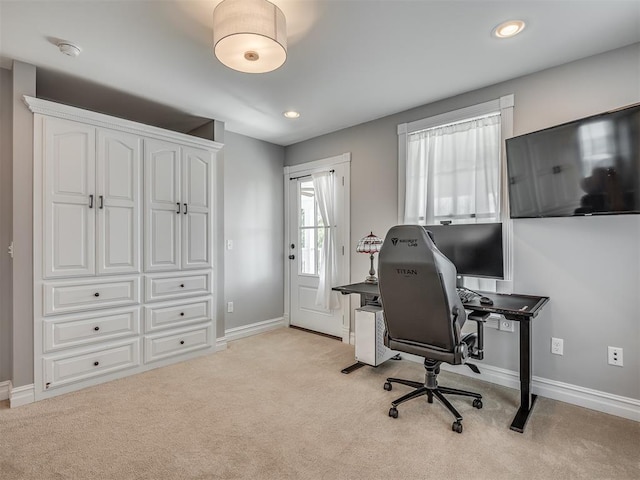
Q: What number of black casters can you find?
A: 4